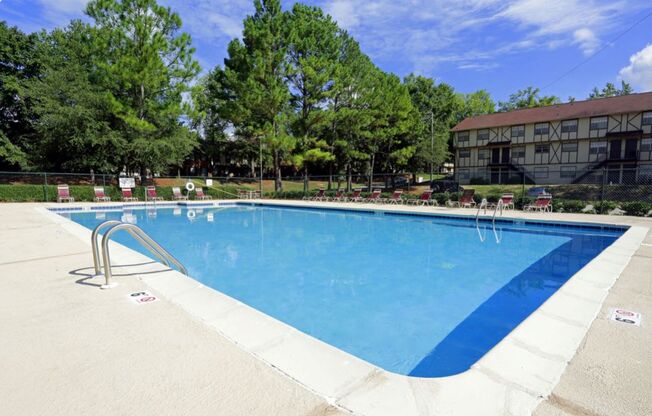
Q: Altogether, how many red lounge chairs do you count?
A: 15